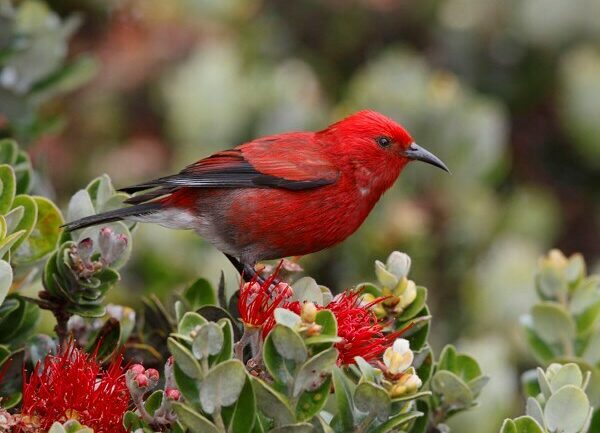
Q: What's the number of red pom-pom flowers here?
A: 3